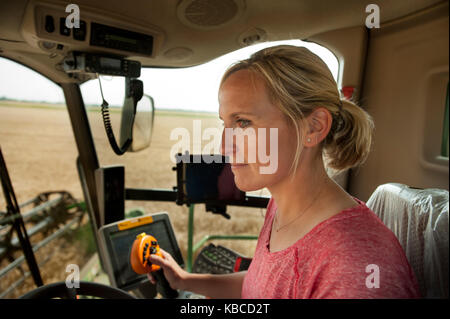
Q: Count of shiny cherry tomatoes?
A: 0